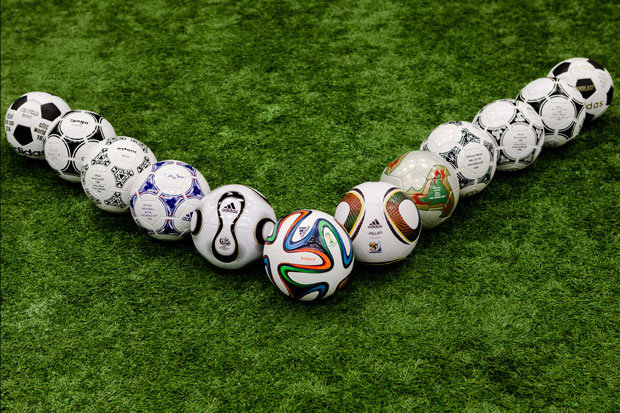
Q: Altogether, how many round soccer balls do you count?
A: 12